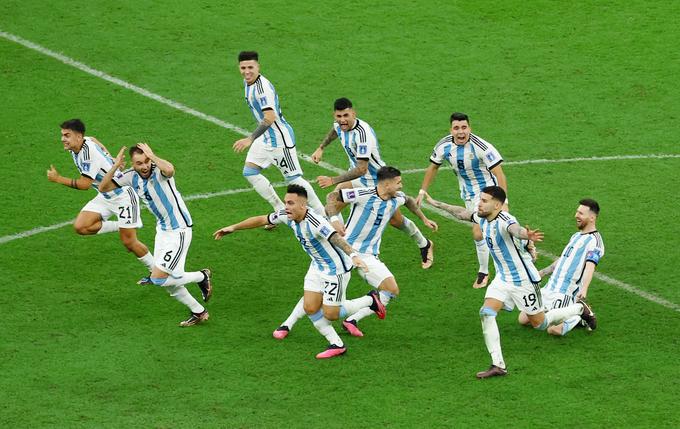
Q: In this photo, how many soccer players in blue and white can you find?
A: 9